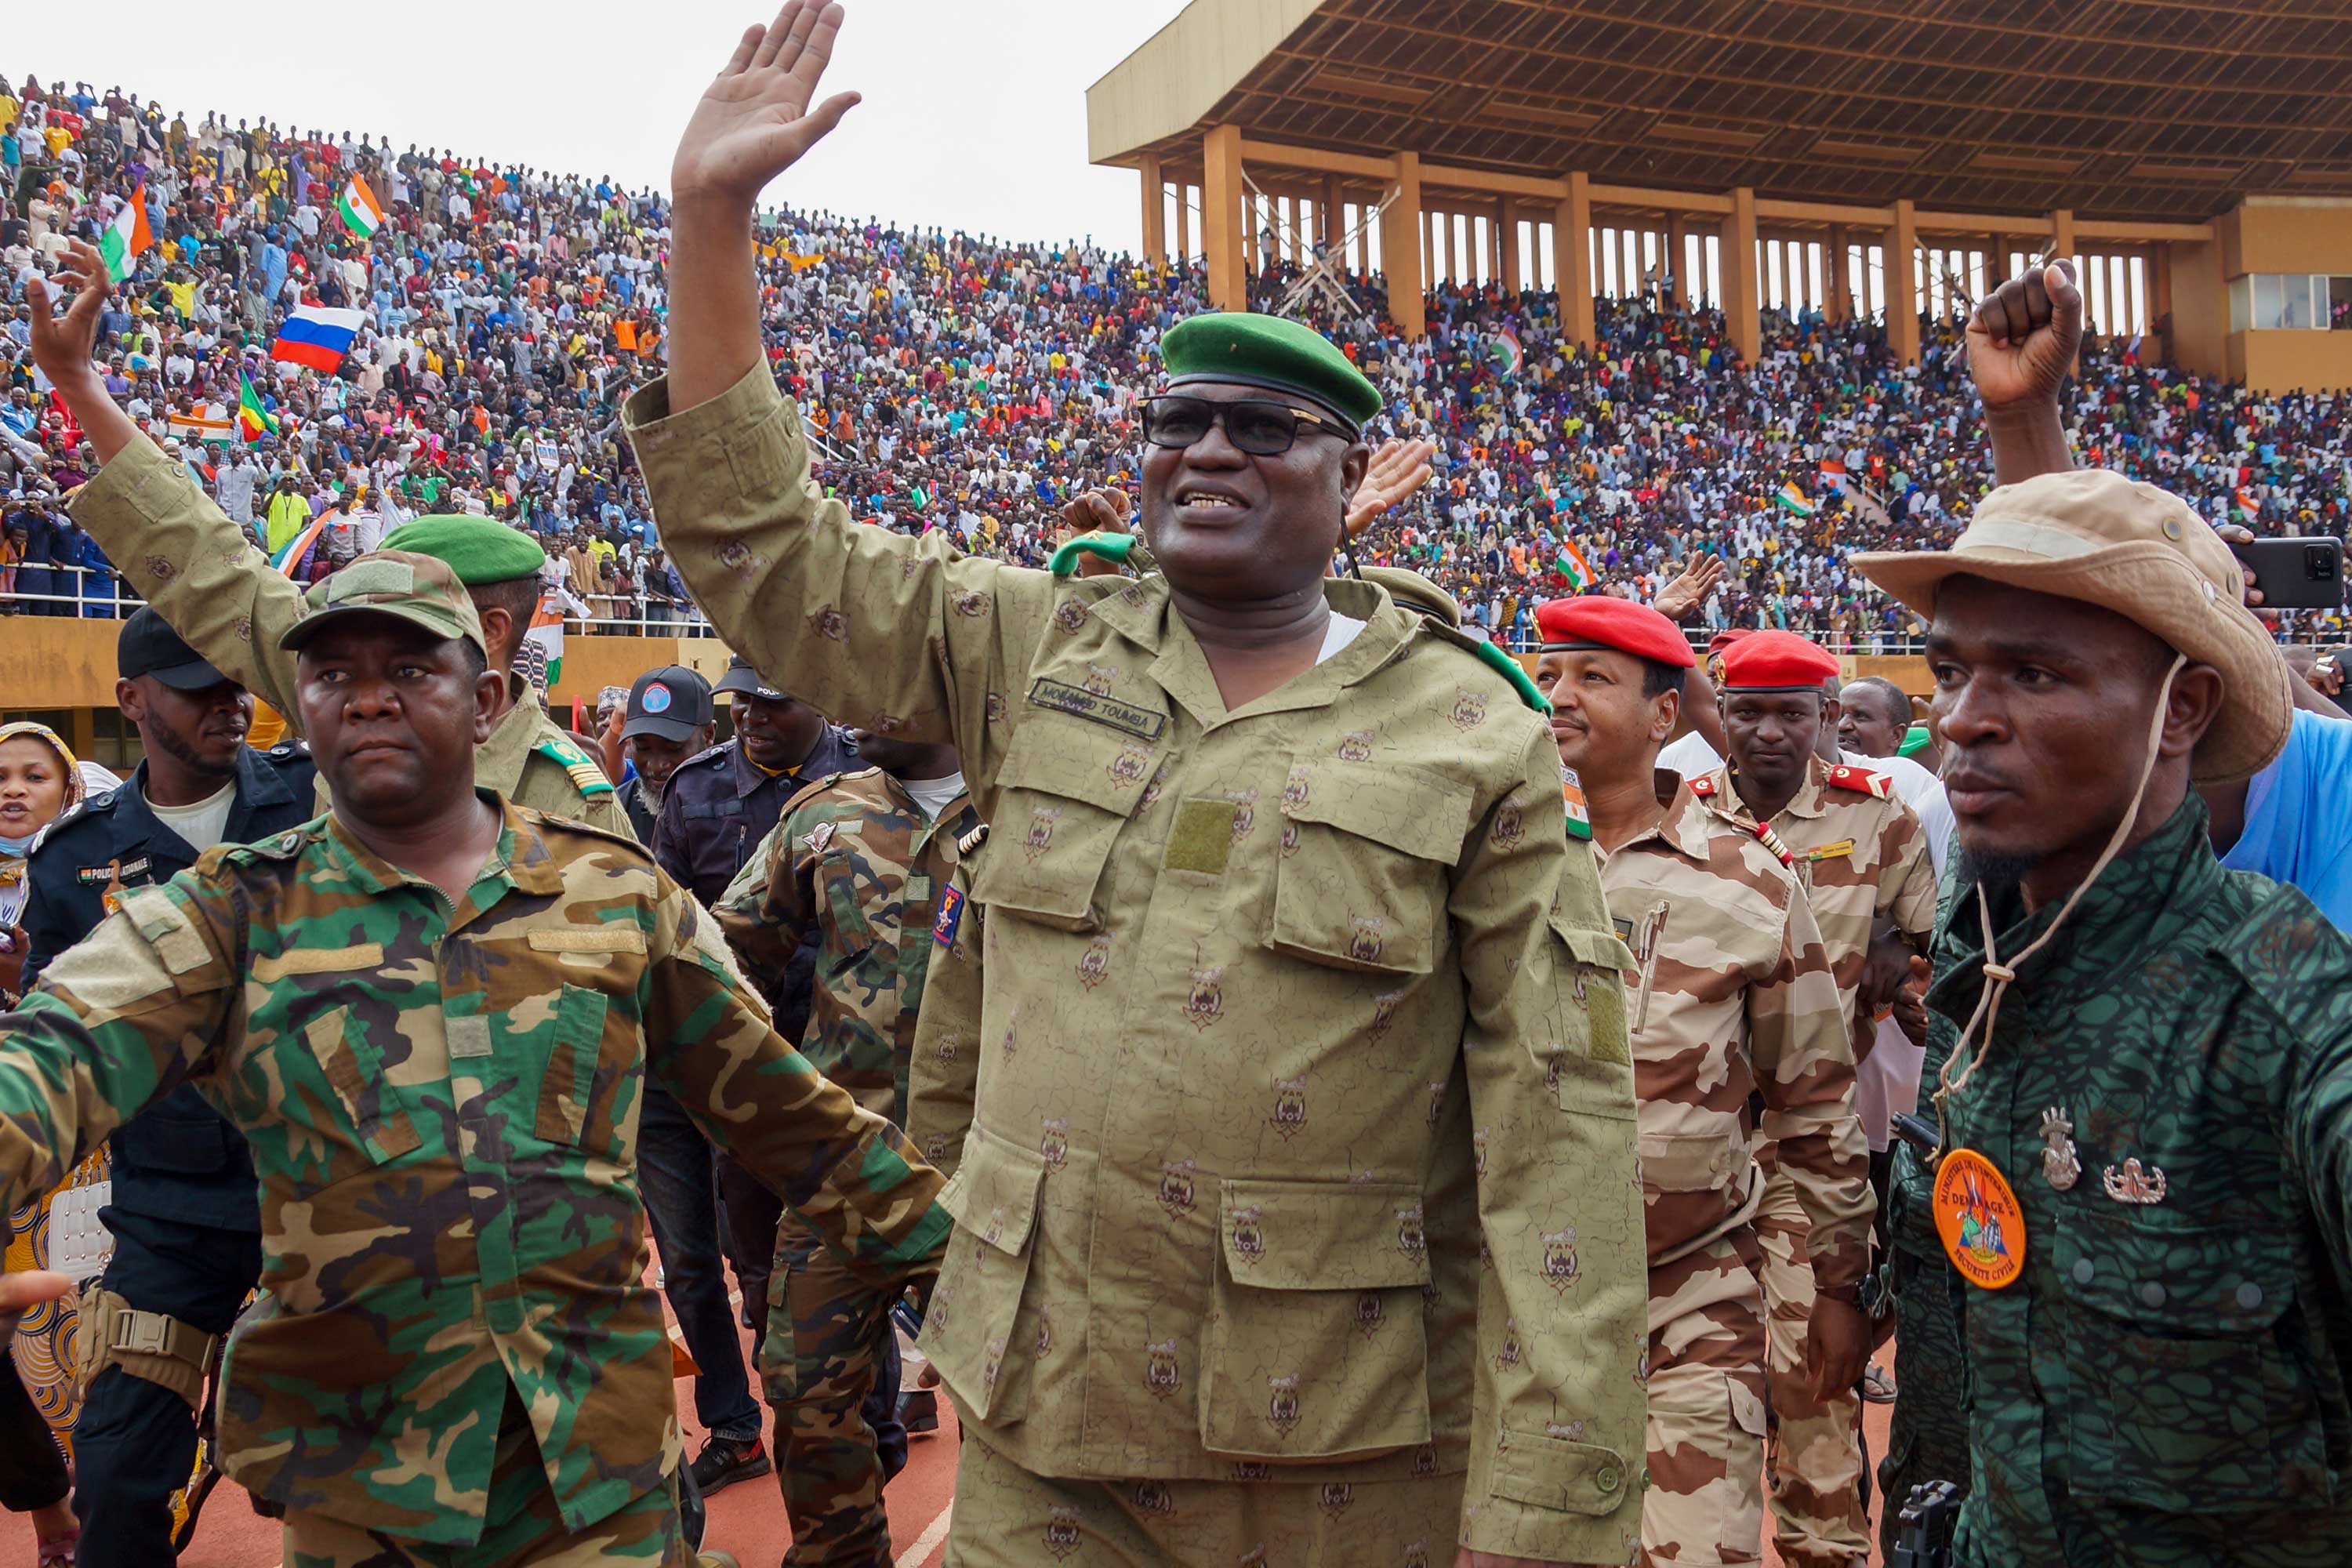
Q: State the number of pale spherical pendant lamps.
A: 0